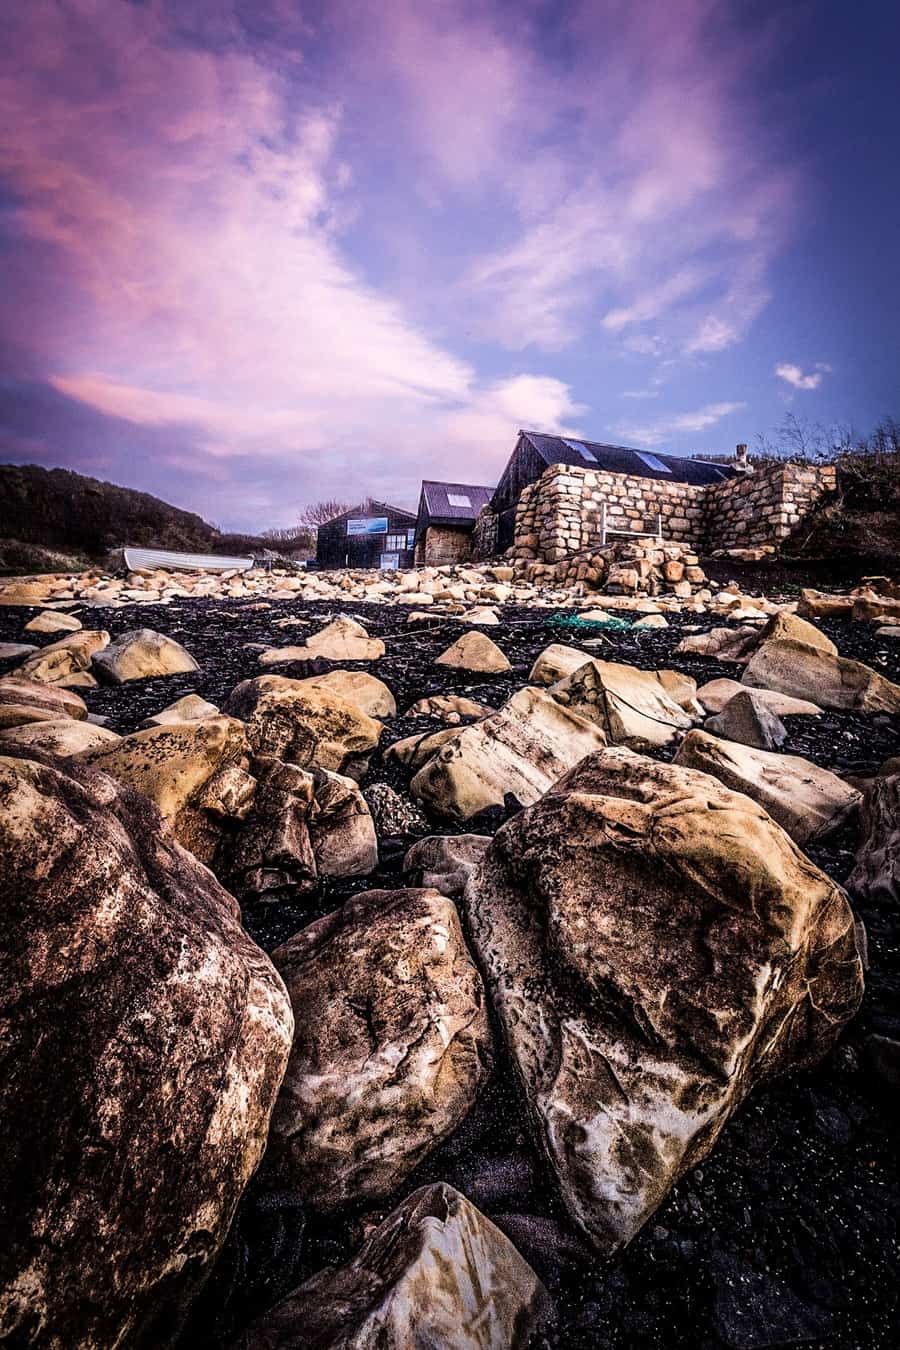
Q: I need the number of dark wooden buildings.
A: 3